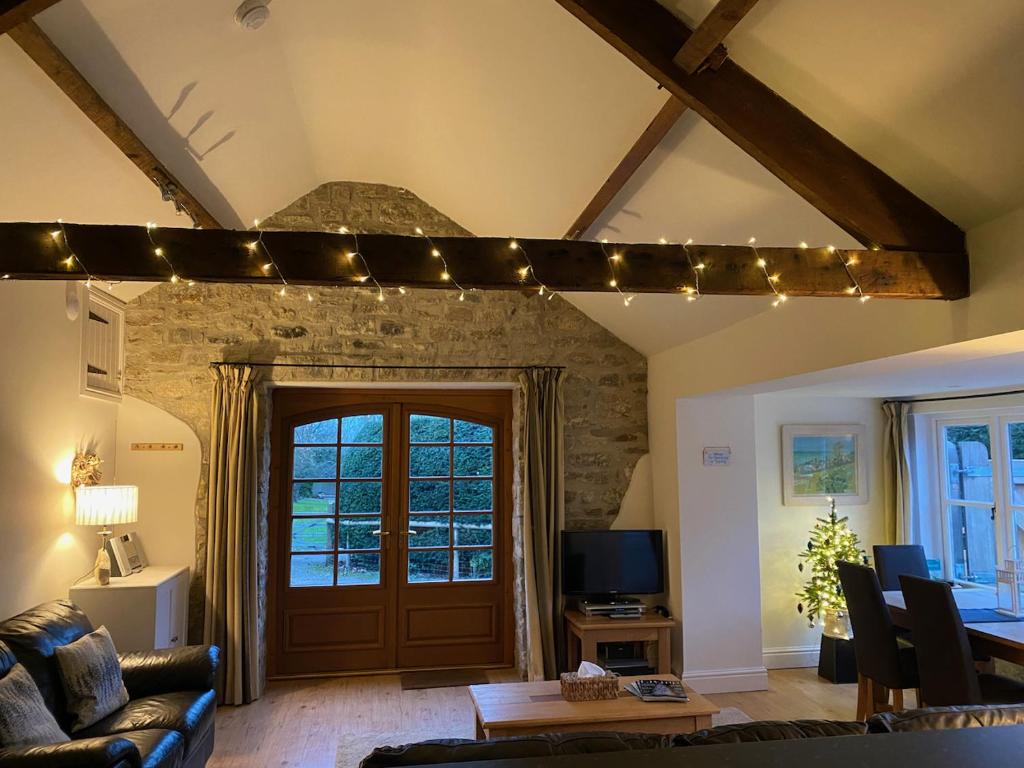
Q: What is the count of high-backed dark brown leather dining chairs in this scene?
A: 3